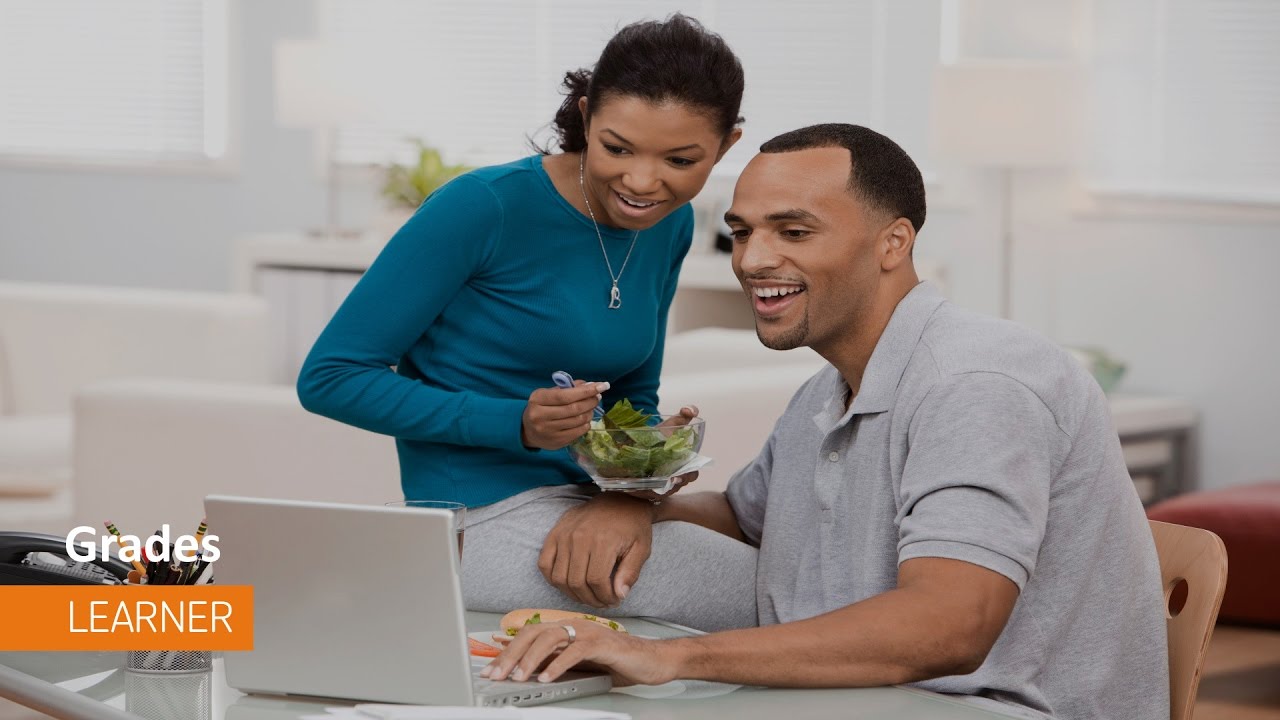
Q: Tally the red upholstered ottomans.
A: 1